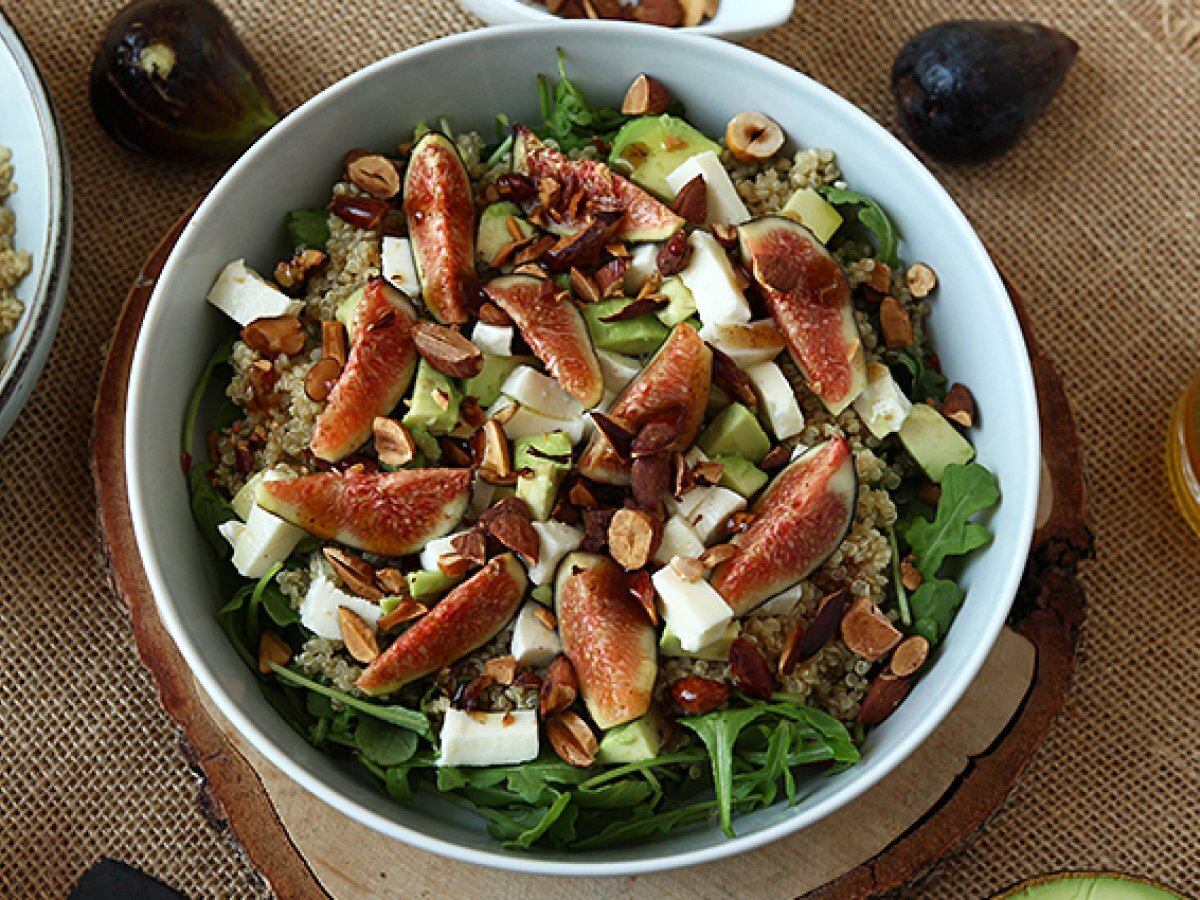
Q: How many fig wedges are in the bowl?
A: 10